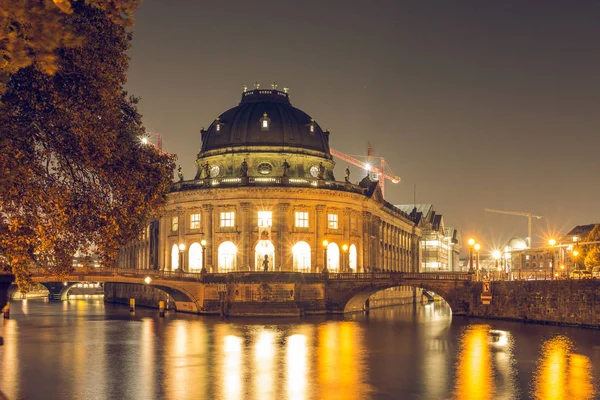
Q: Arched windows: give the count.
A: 7